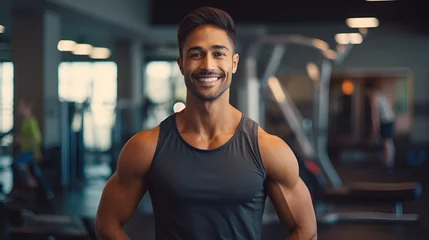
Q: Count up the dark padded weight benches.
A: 1